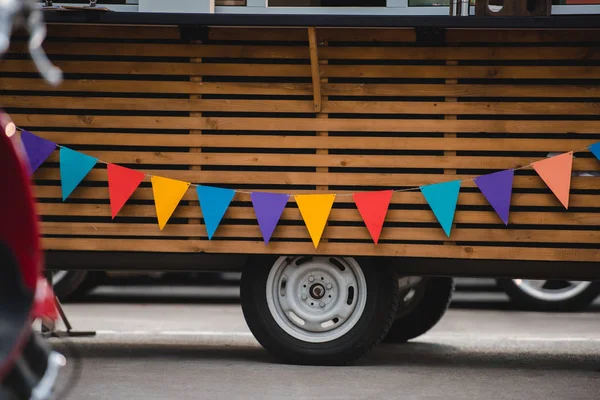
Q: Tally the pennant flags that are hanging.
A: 12